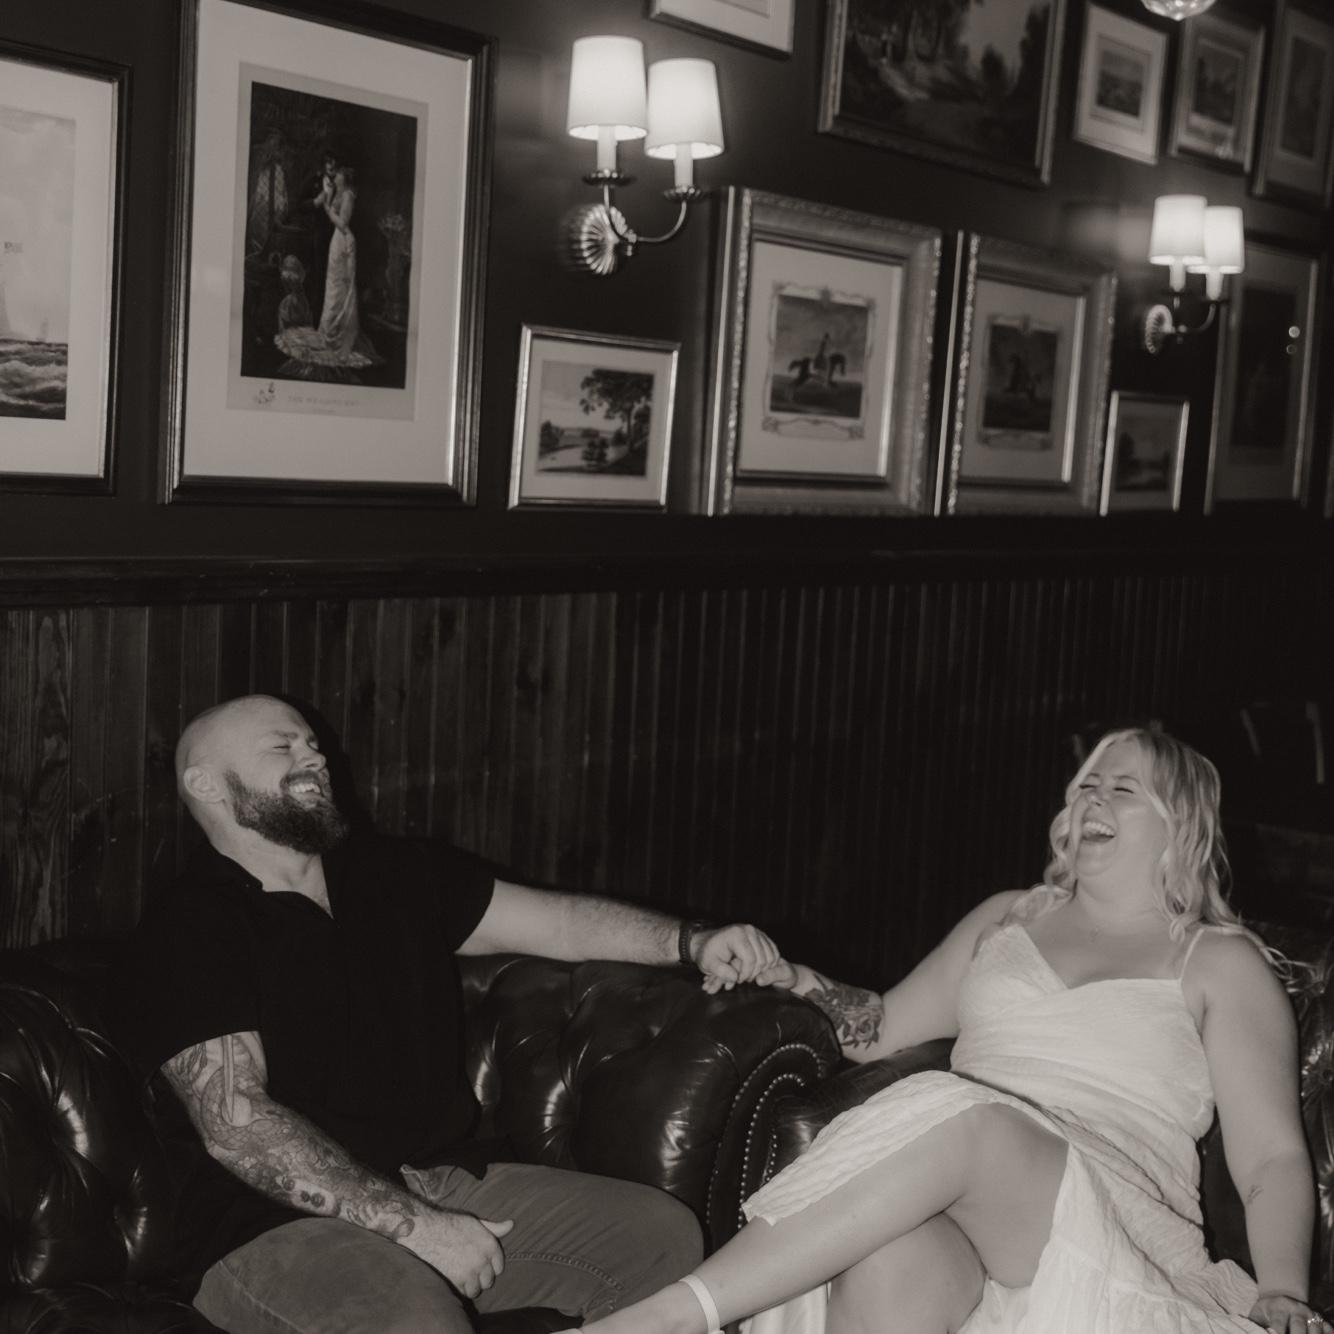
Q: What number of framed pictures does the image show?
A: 12